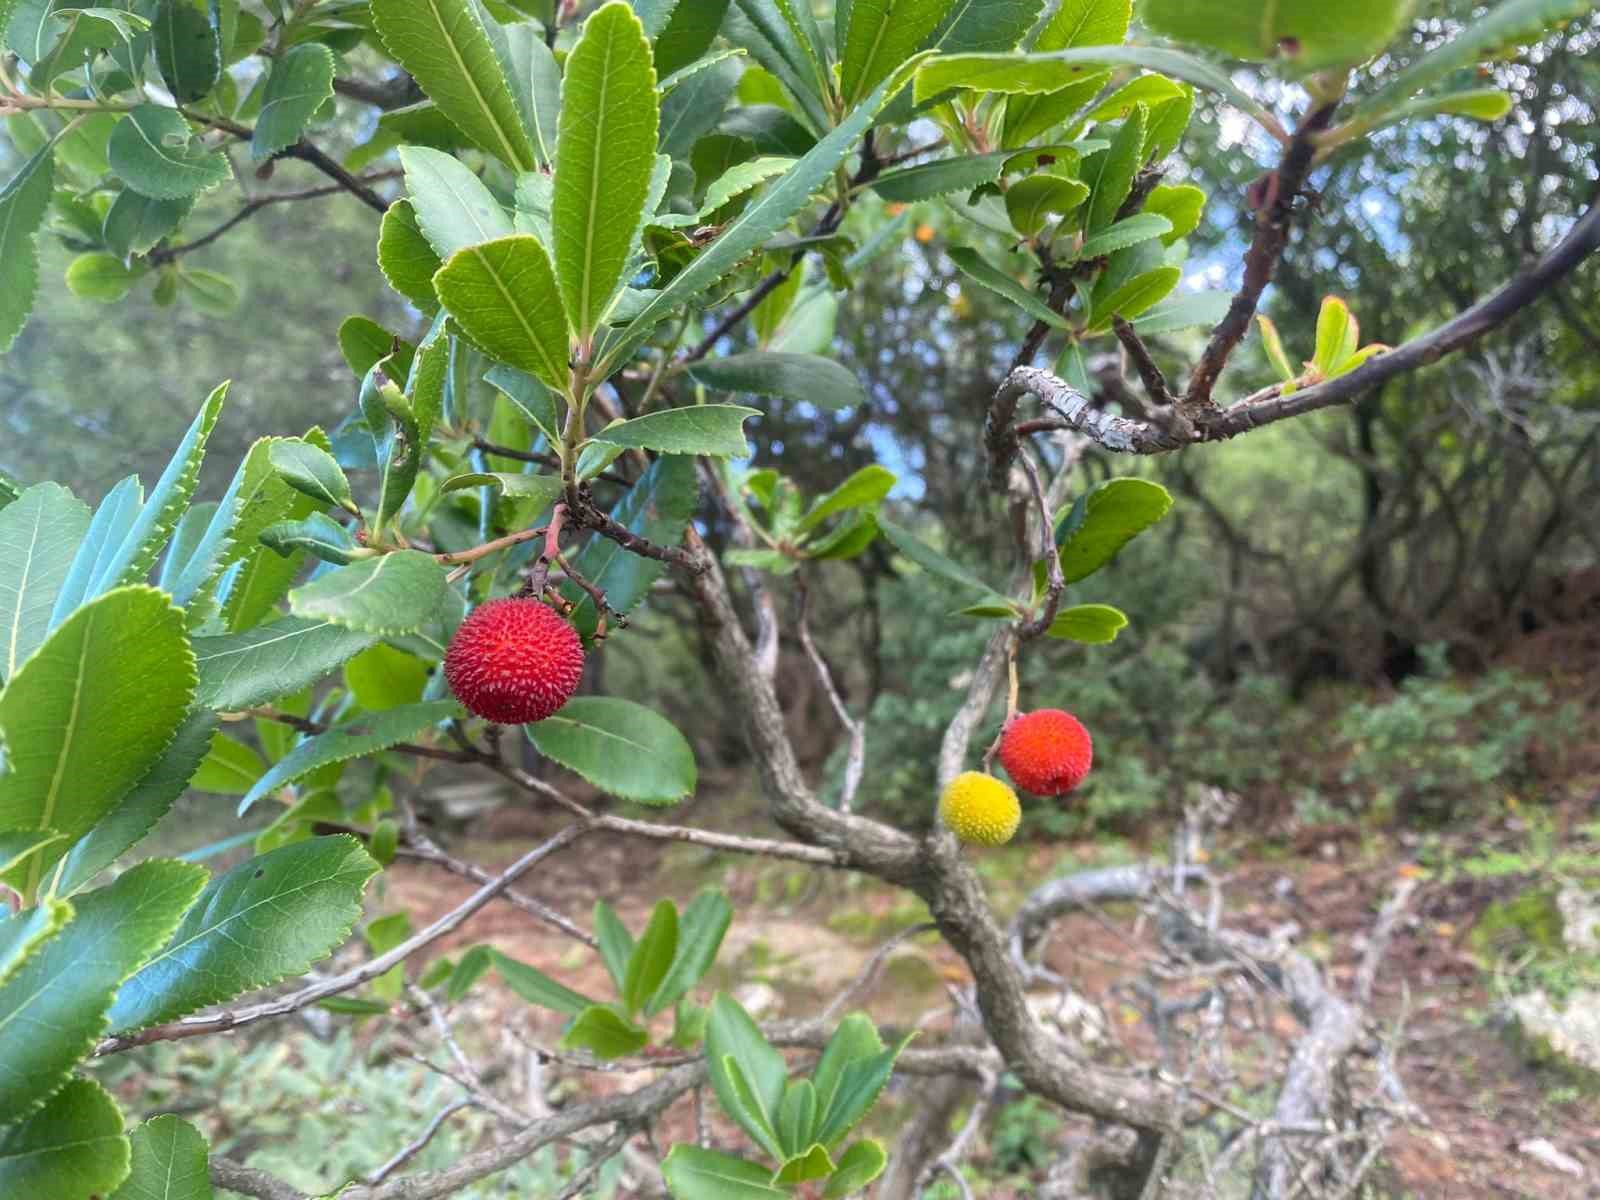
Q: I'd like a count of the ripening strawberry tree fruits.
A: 3